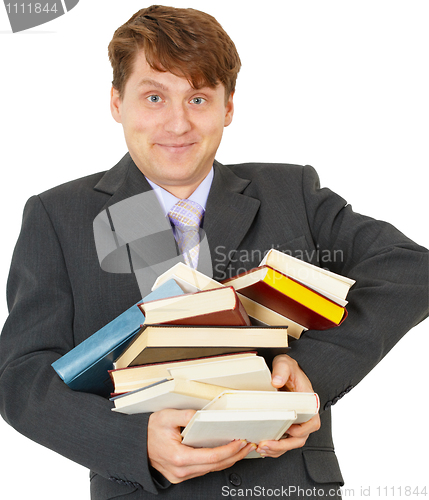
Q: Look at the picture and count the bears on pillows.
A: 0